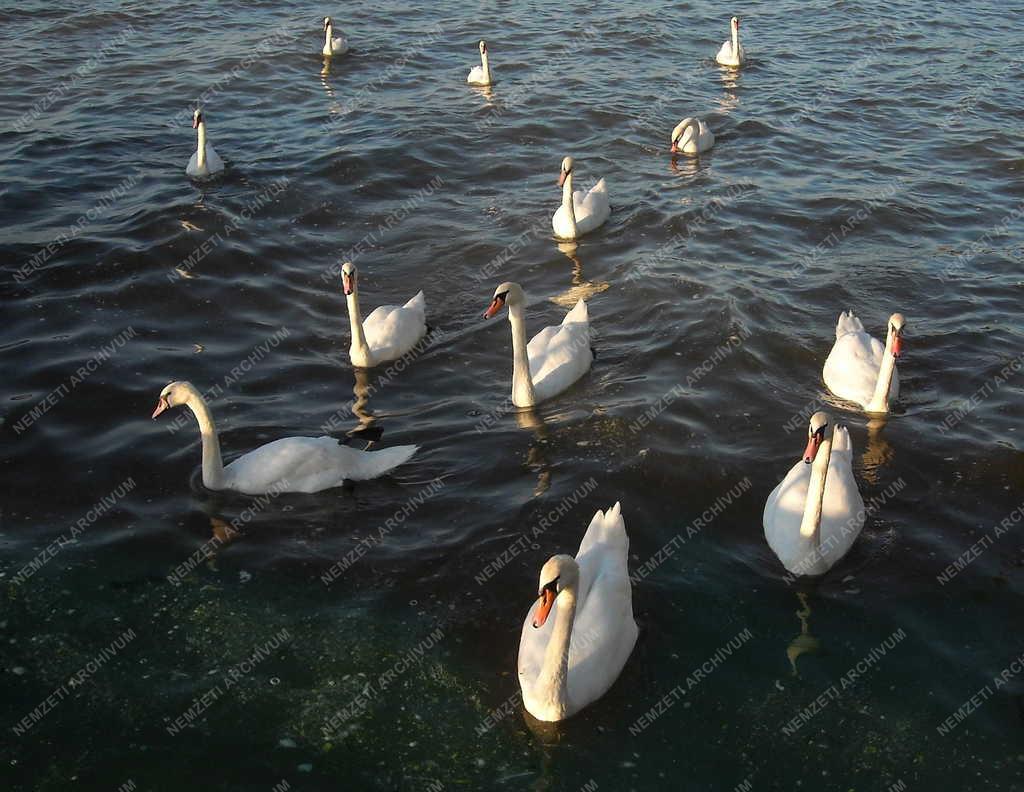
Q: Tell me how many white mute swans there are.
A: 12